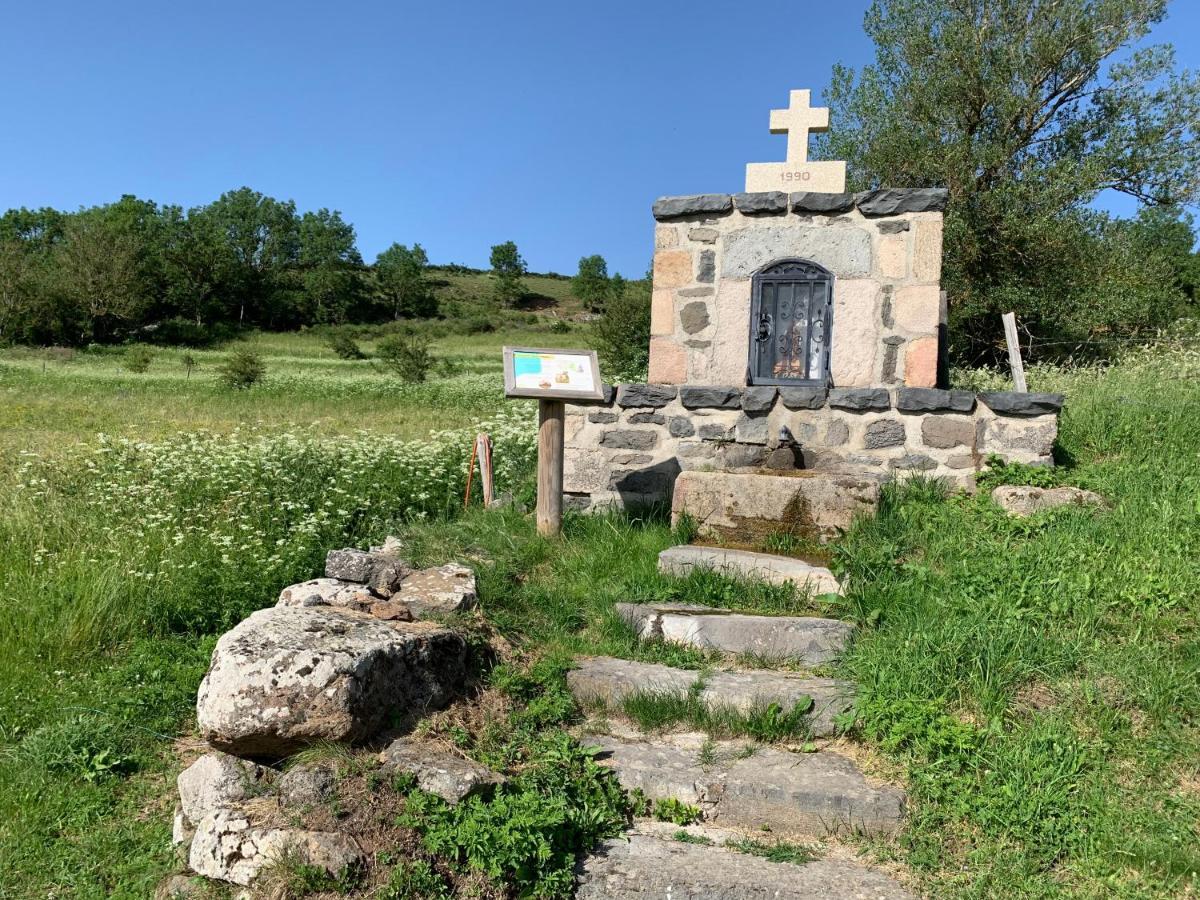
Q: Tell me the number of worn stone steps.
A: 5